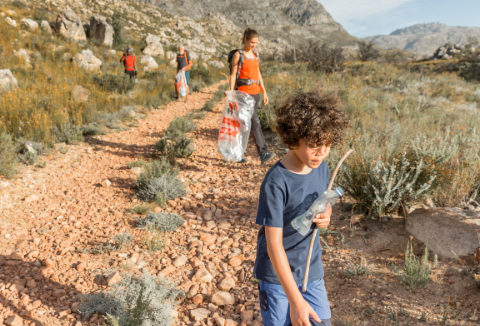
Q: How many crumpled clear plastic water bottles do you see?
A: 1